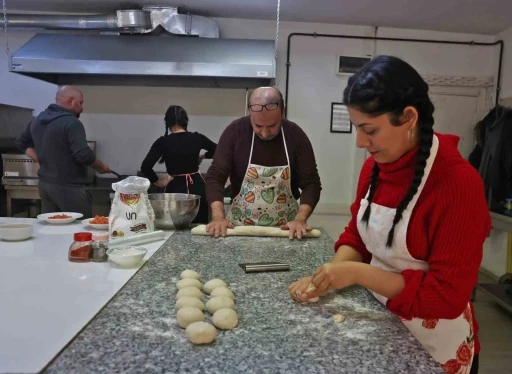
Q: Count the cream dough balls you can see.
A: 10